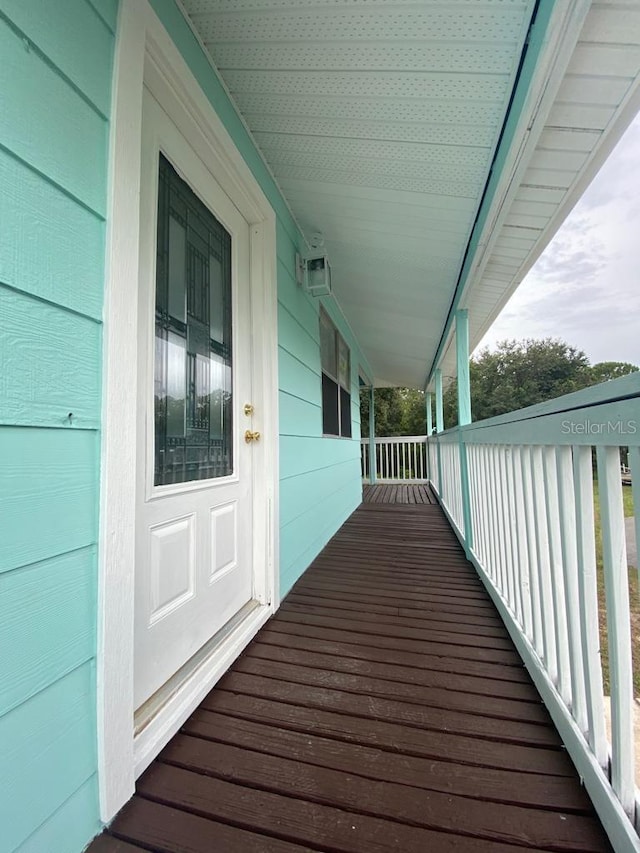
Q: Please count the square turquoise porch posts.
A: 4